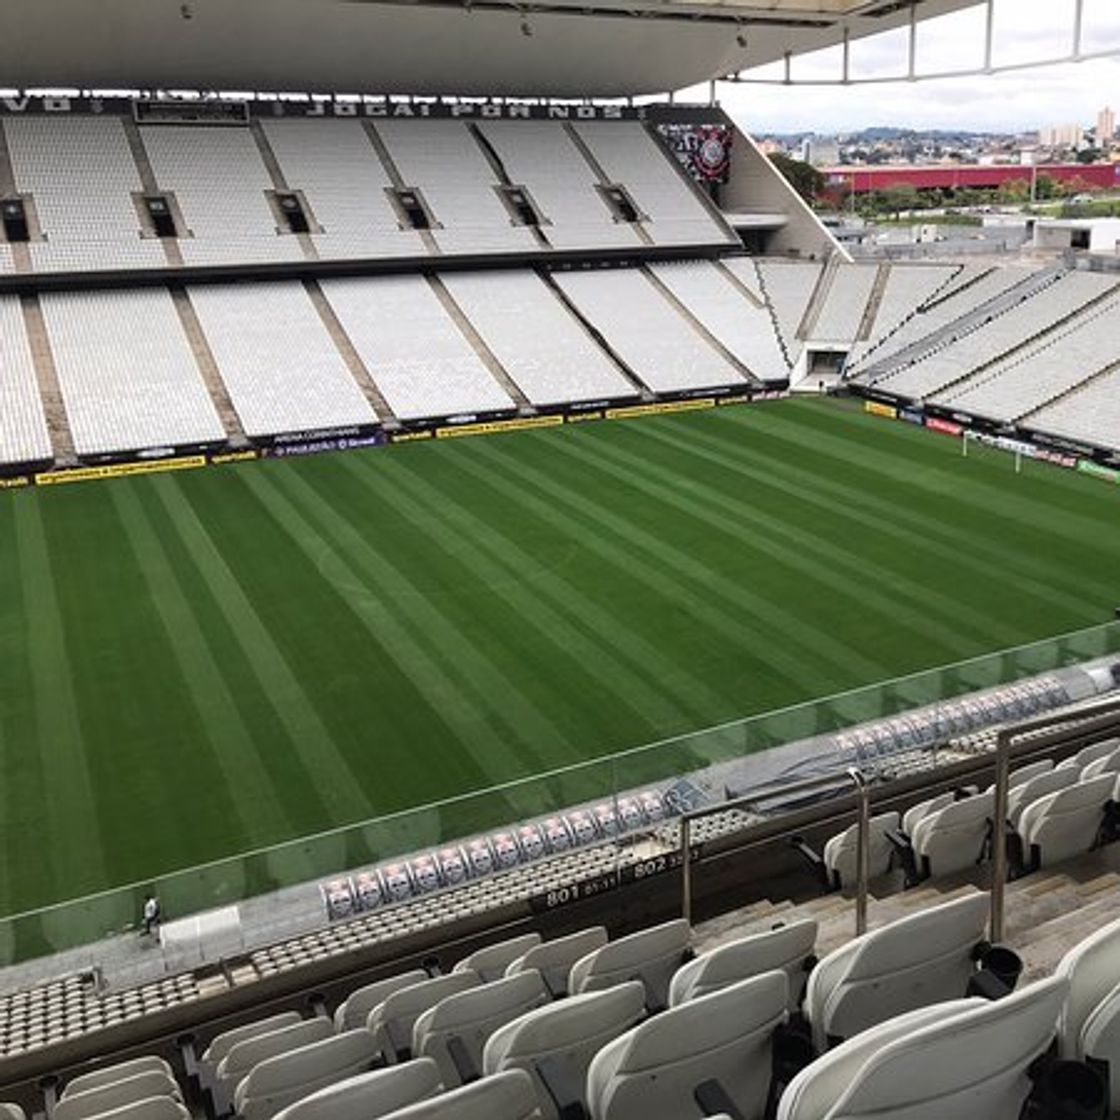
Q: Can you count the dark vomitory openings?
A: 6